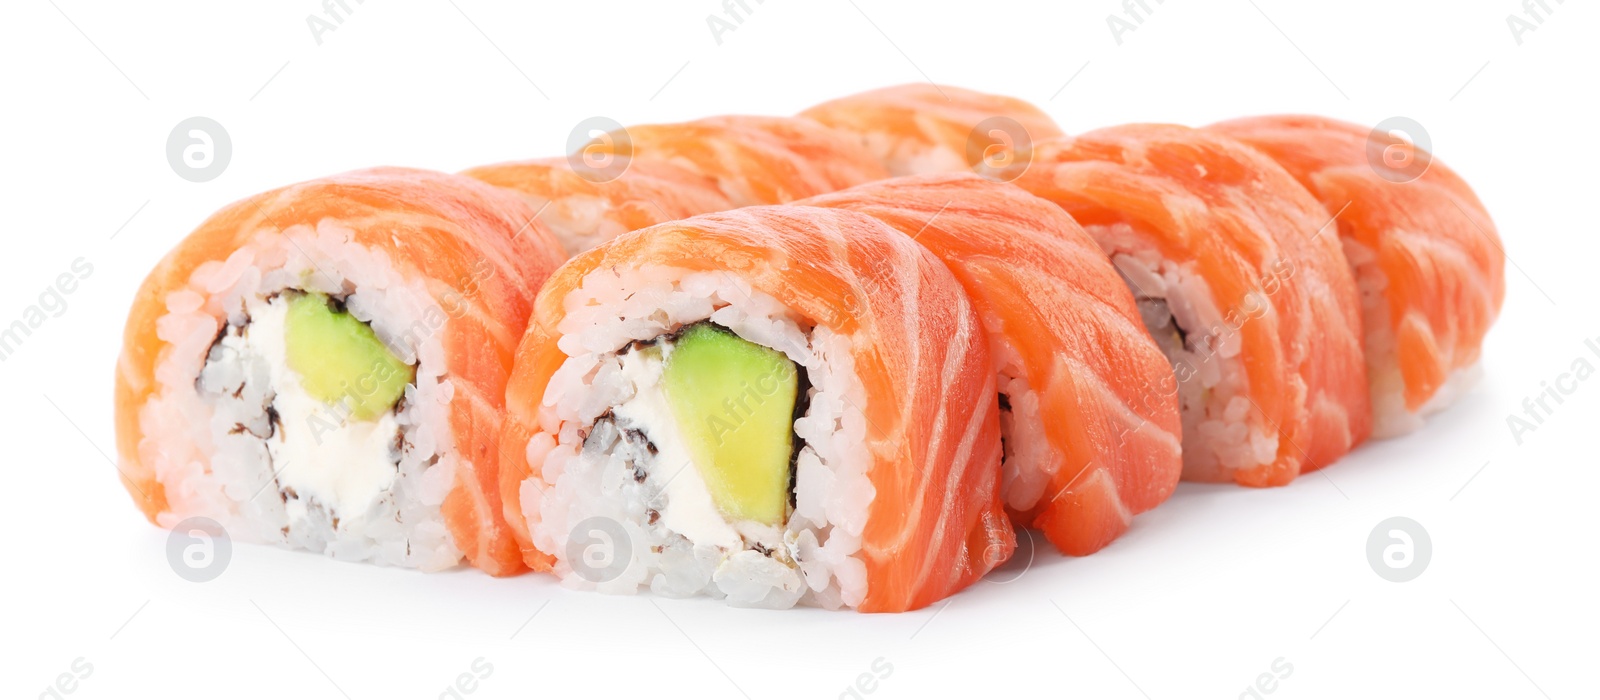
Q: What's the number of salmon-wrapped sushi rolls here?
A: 8